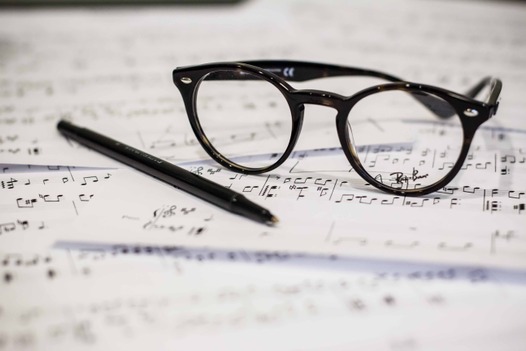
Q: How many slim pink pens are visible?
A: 0